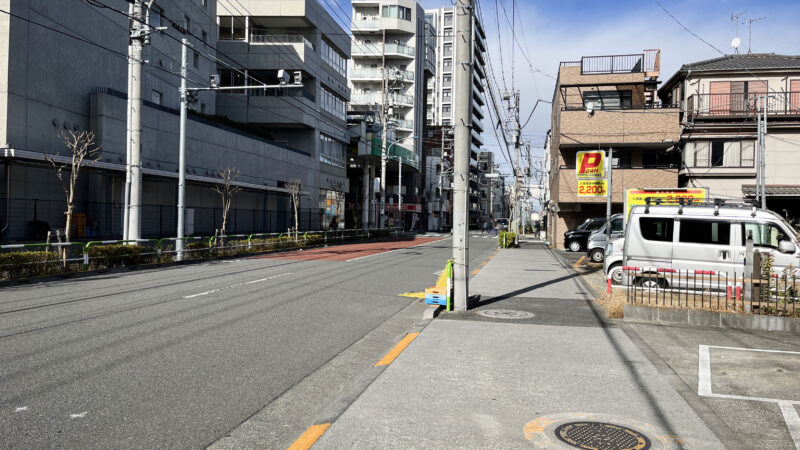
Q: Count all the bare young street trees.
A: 3